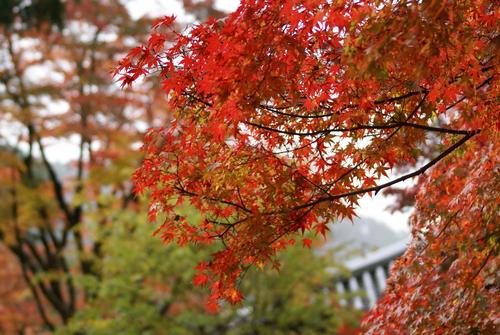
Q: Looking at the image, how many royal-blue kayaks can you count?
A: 0